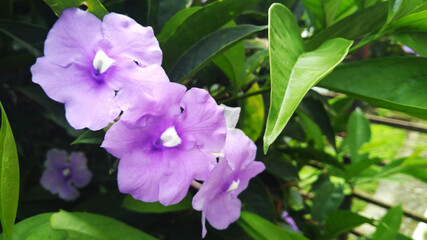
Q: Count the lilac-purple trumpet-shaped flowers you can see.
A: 4